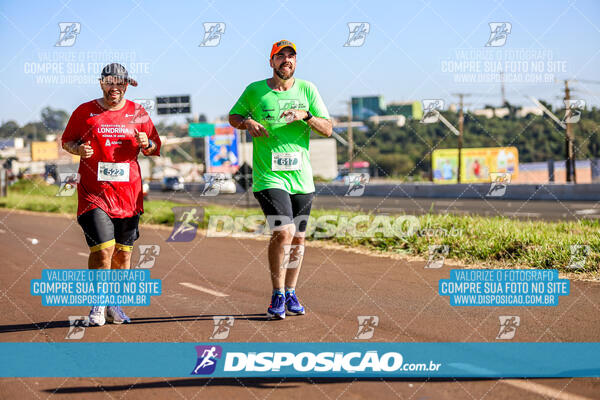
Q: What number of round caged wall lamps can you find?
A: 0